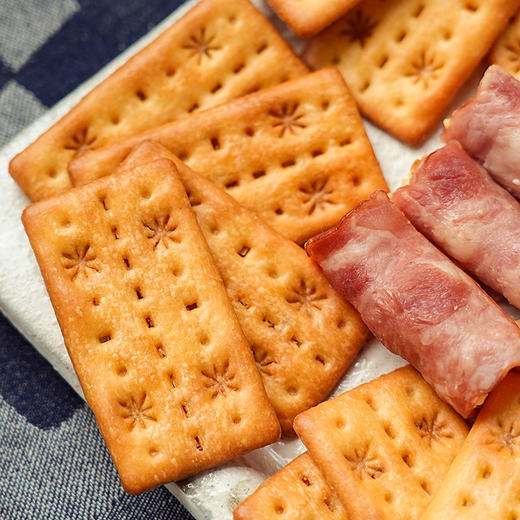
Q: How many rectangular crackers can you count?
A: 10